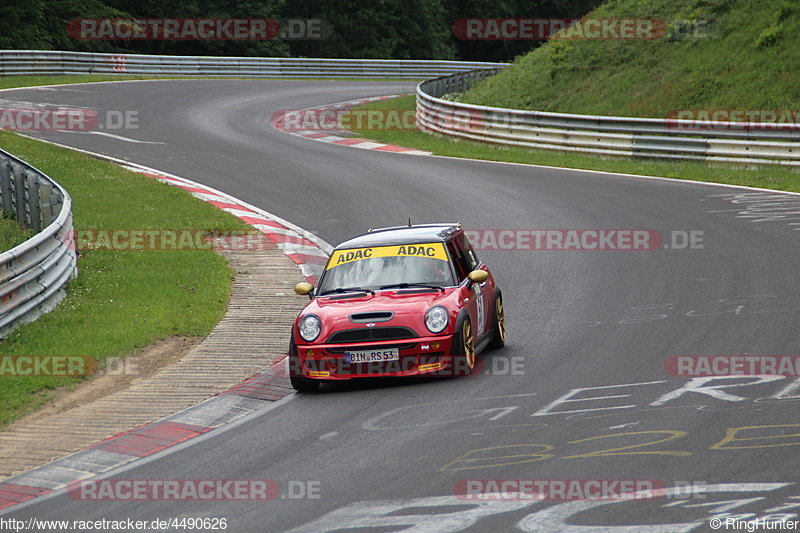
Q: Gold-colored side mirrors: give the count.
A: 2